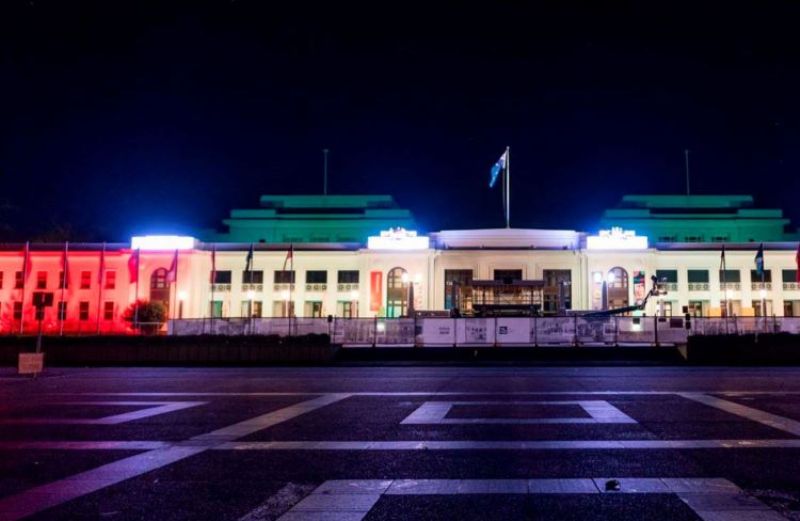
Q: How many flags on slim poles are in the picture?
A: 12